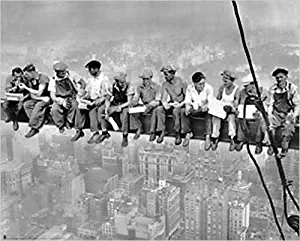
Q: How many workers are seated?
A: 11